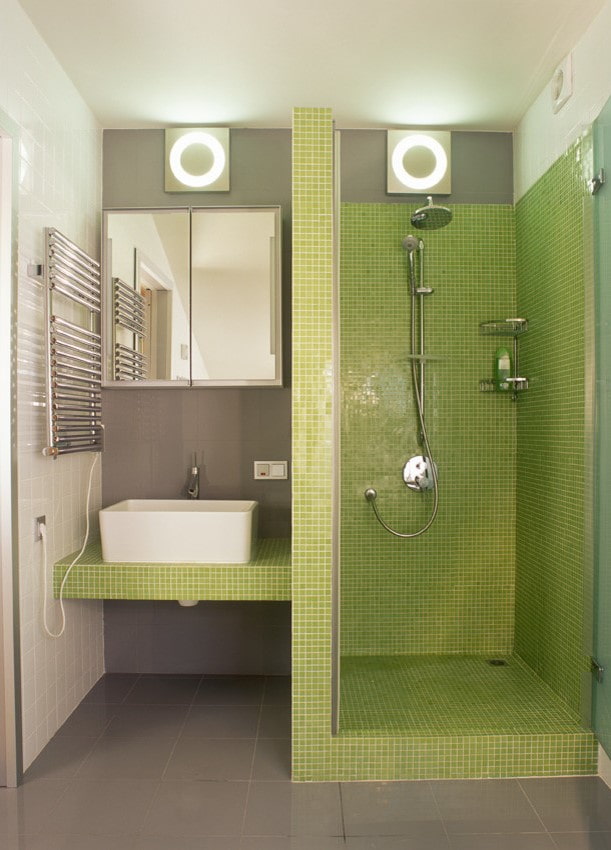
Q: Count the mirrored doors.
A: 2